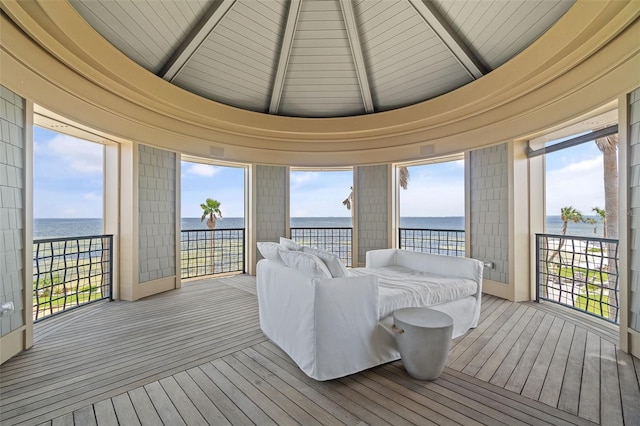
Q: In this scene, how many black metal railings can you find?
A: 5